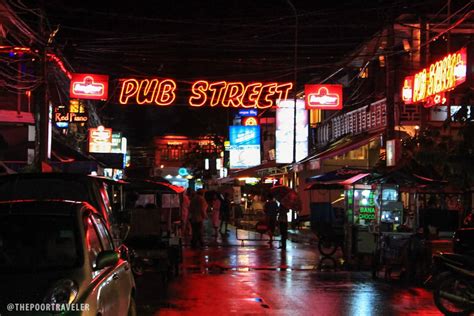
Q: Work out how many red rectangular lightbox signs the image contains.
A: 2